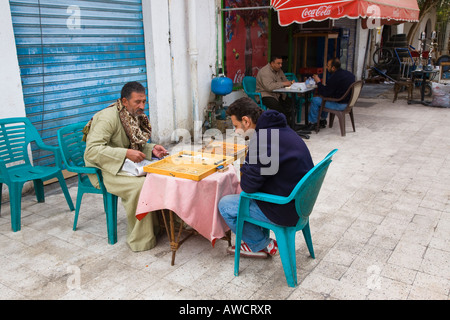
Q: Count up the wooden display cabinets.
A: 1